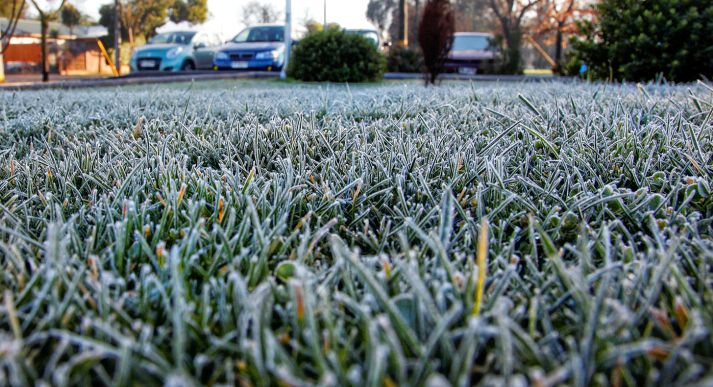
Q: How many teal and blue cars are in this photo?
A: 2